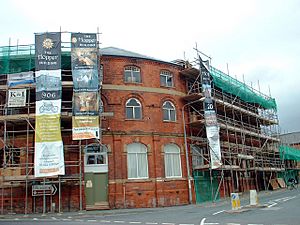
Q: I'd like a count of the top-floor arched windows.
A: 2